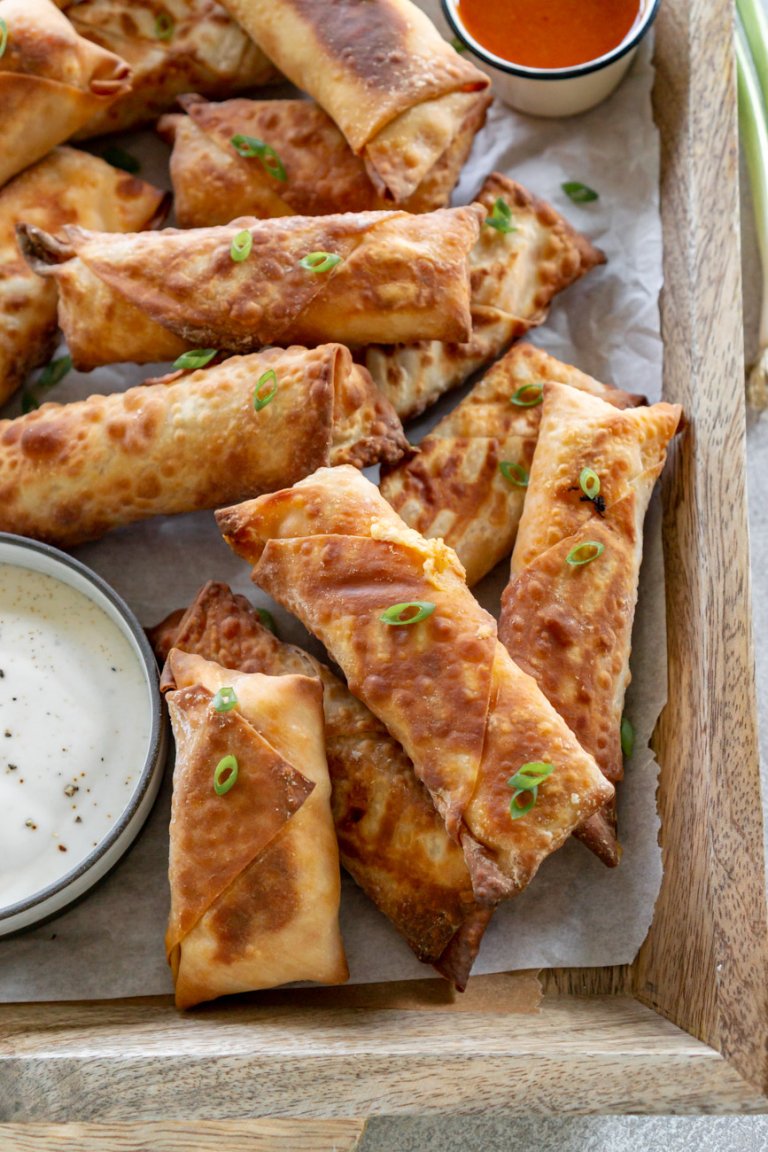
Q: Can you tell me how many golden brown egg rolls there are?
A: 13